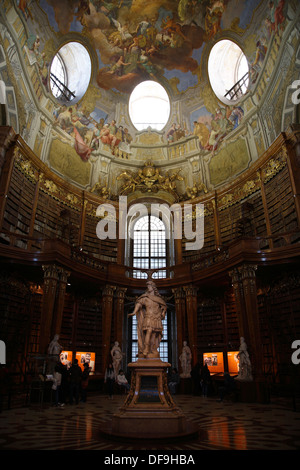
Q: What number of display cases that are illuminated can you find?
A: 4